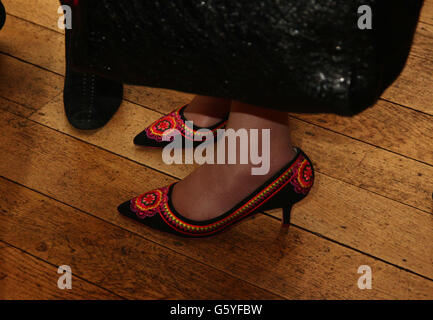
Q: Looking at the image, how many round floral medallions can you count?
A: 3